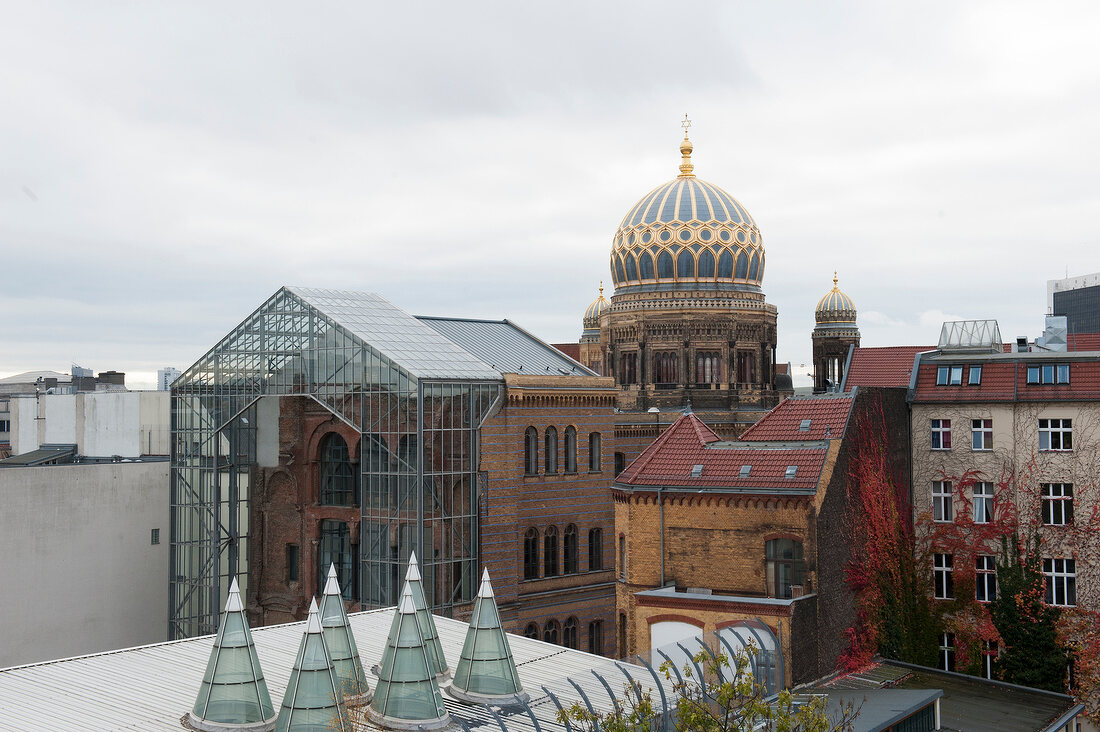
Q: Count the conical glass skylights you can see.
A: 6